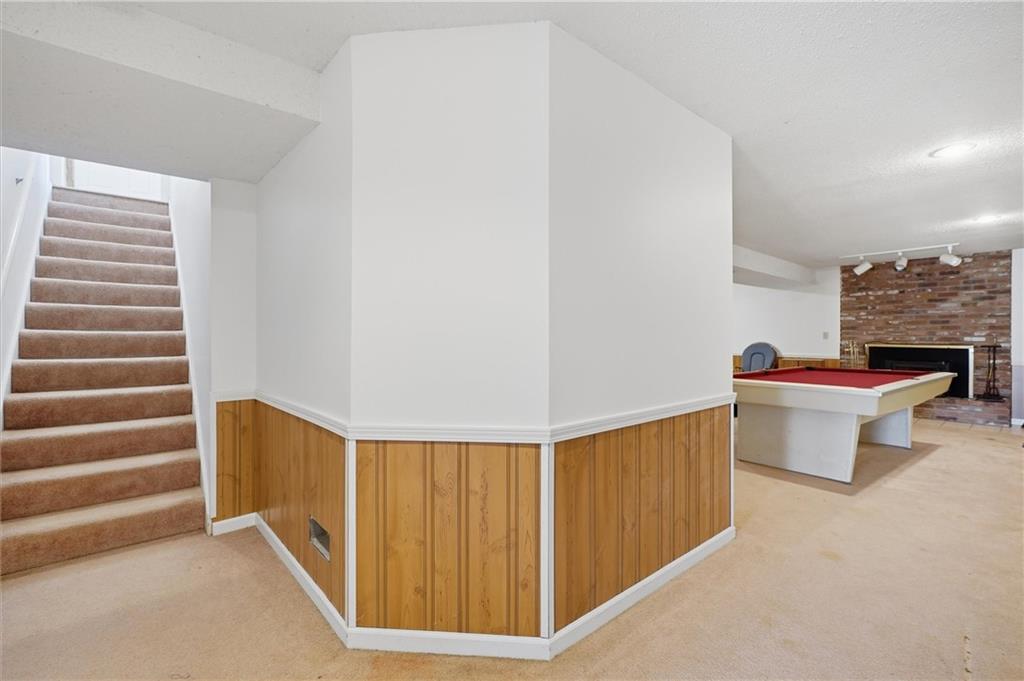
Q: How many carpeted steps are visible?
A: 13